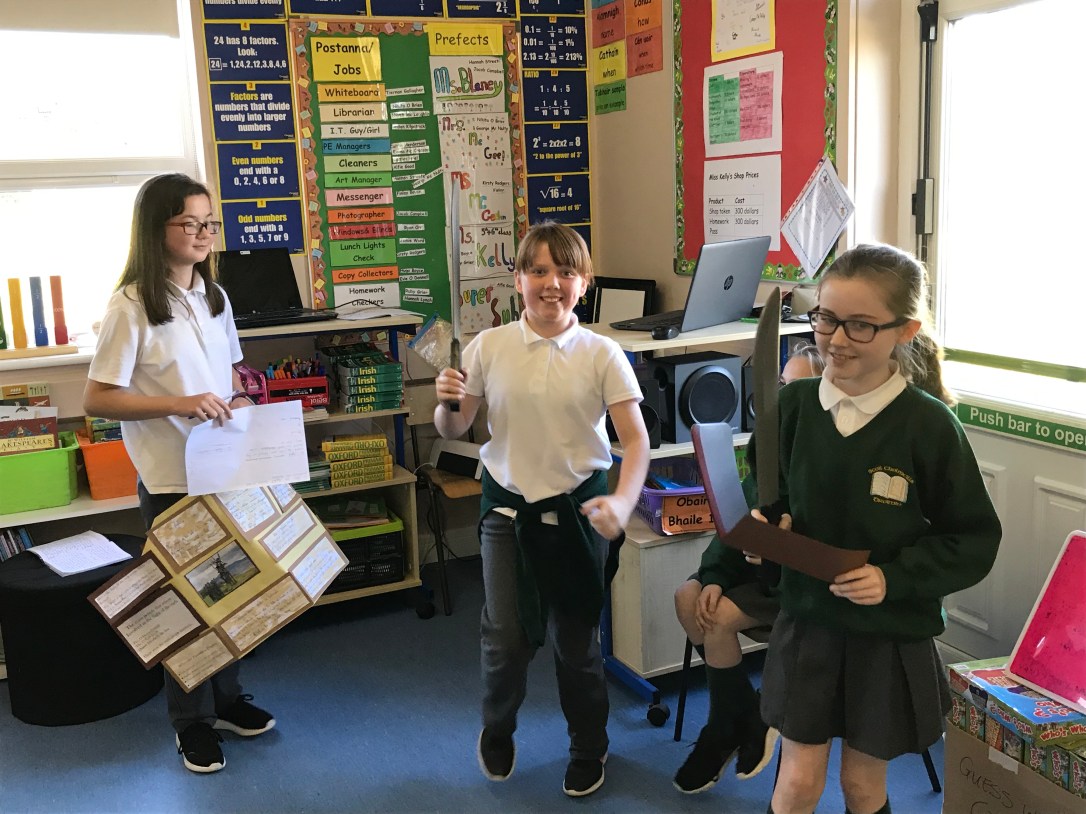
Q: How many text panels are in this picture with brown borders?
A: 9